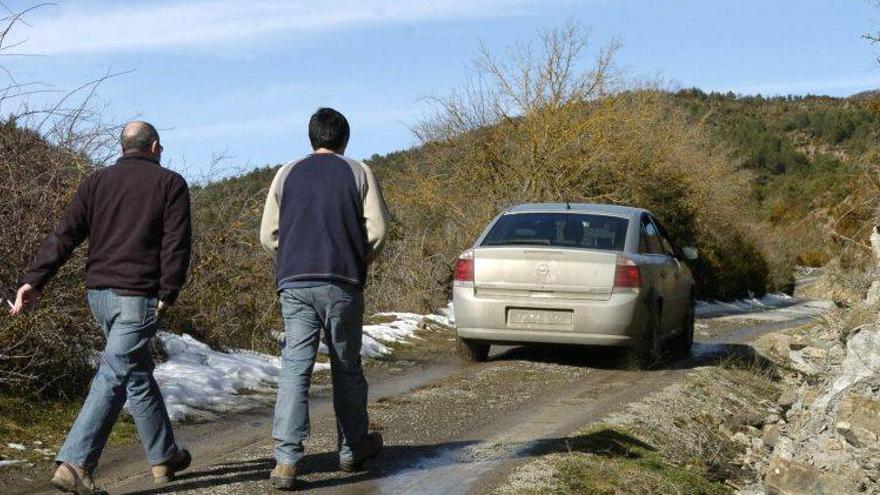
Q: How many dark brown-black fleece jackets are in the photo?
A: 1